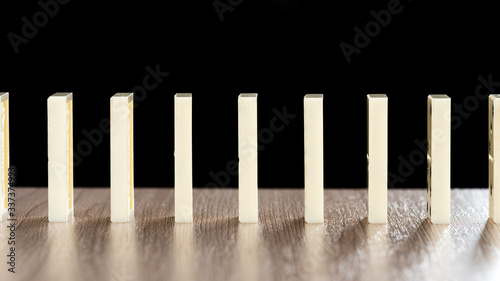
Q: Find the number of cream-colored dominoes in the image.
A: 9